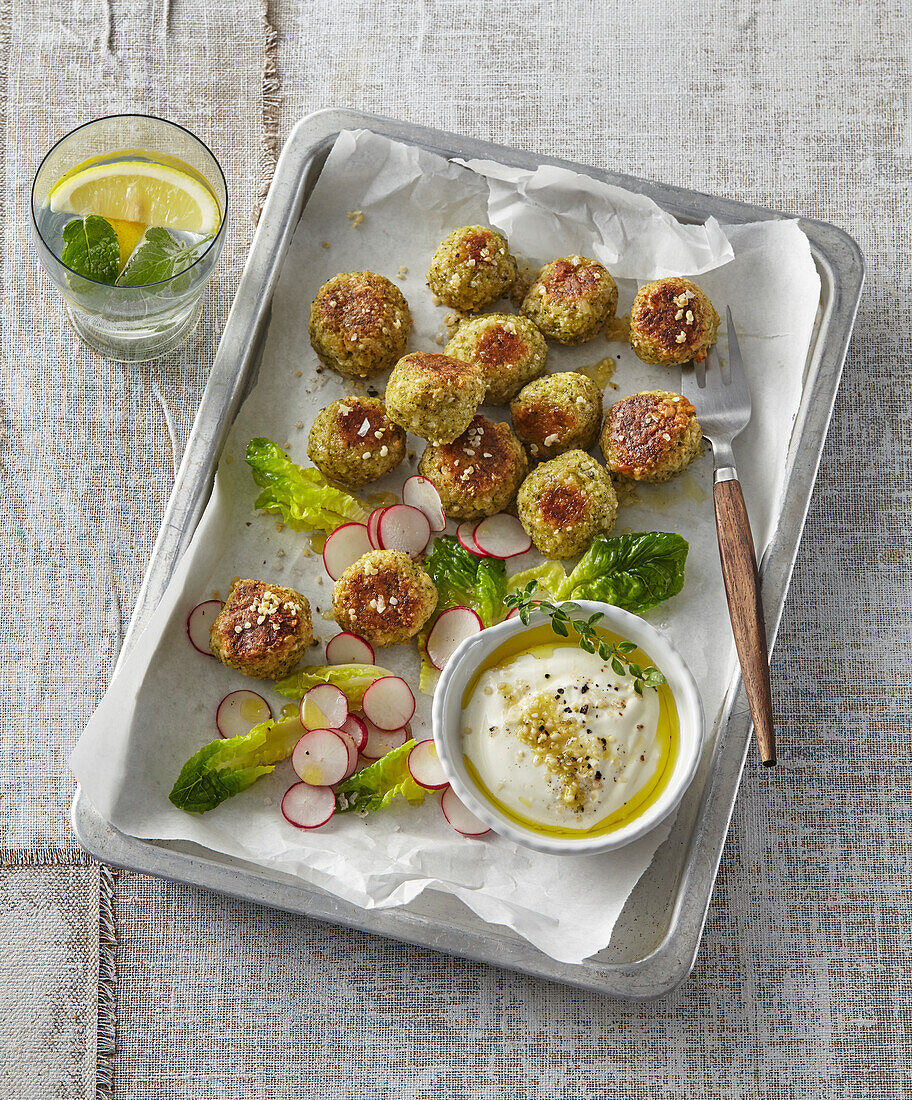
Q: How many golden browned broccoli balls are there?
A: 13